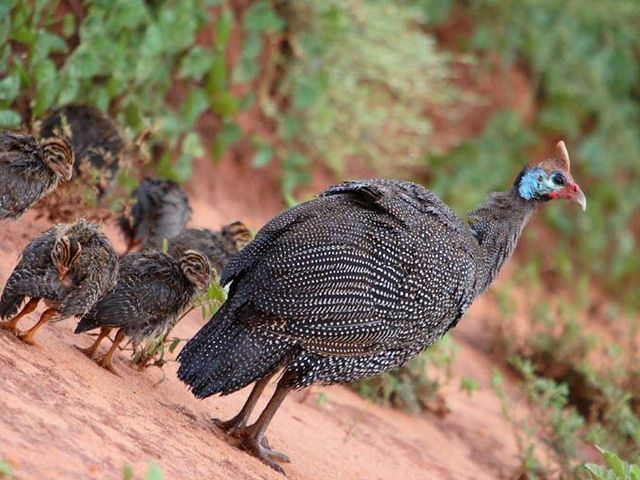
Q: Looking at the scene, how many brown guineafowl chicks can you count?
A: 6